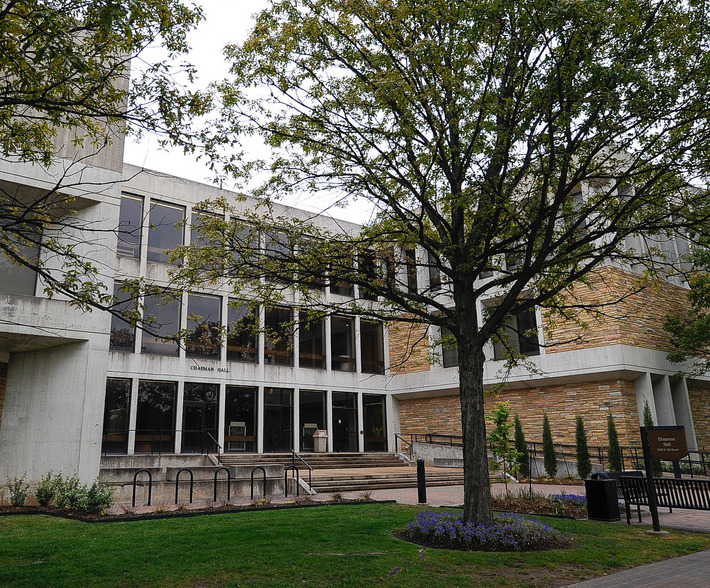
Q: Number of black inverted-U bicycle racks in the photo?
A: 5